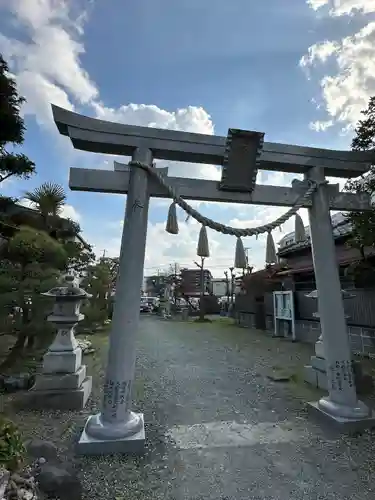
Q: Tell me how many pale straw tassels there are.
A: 5